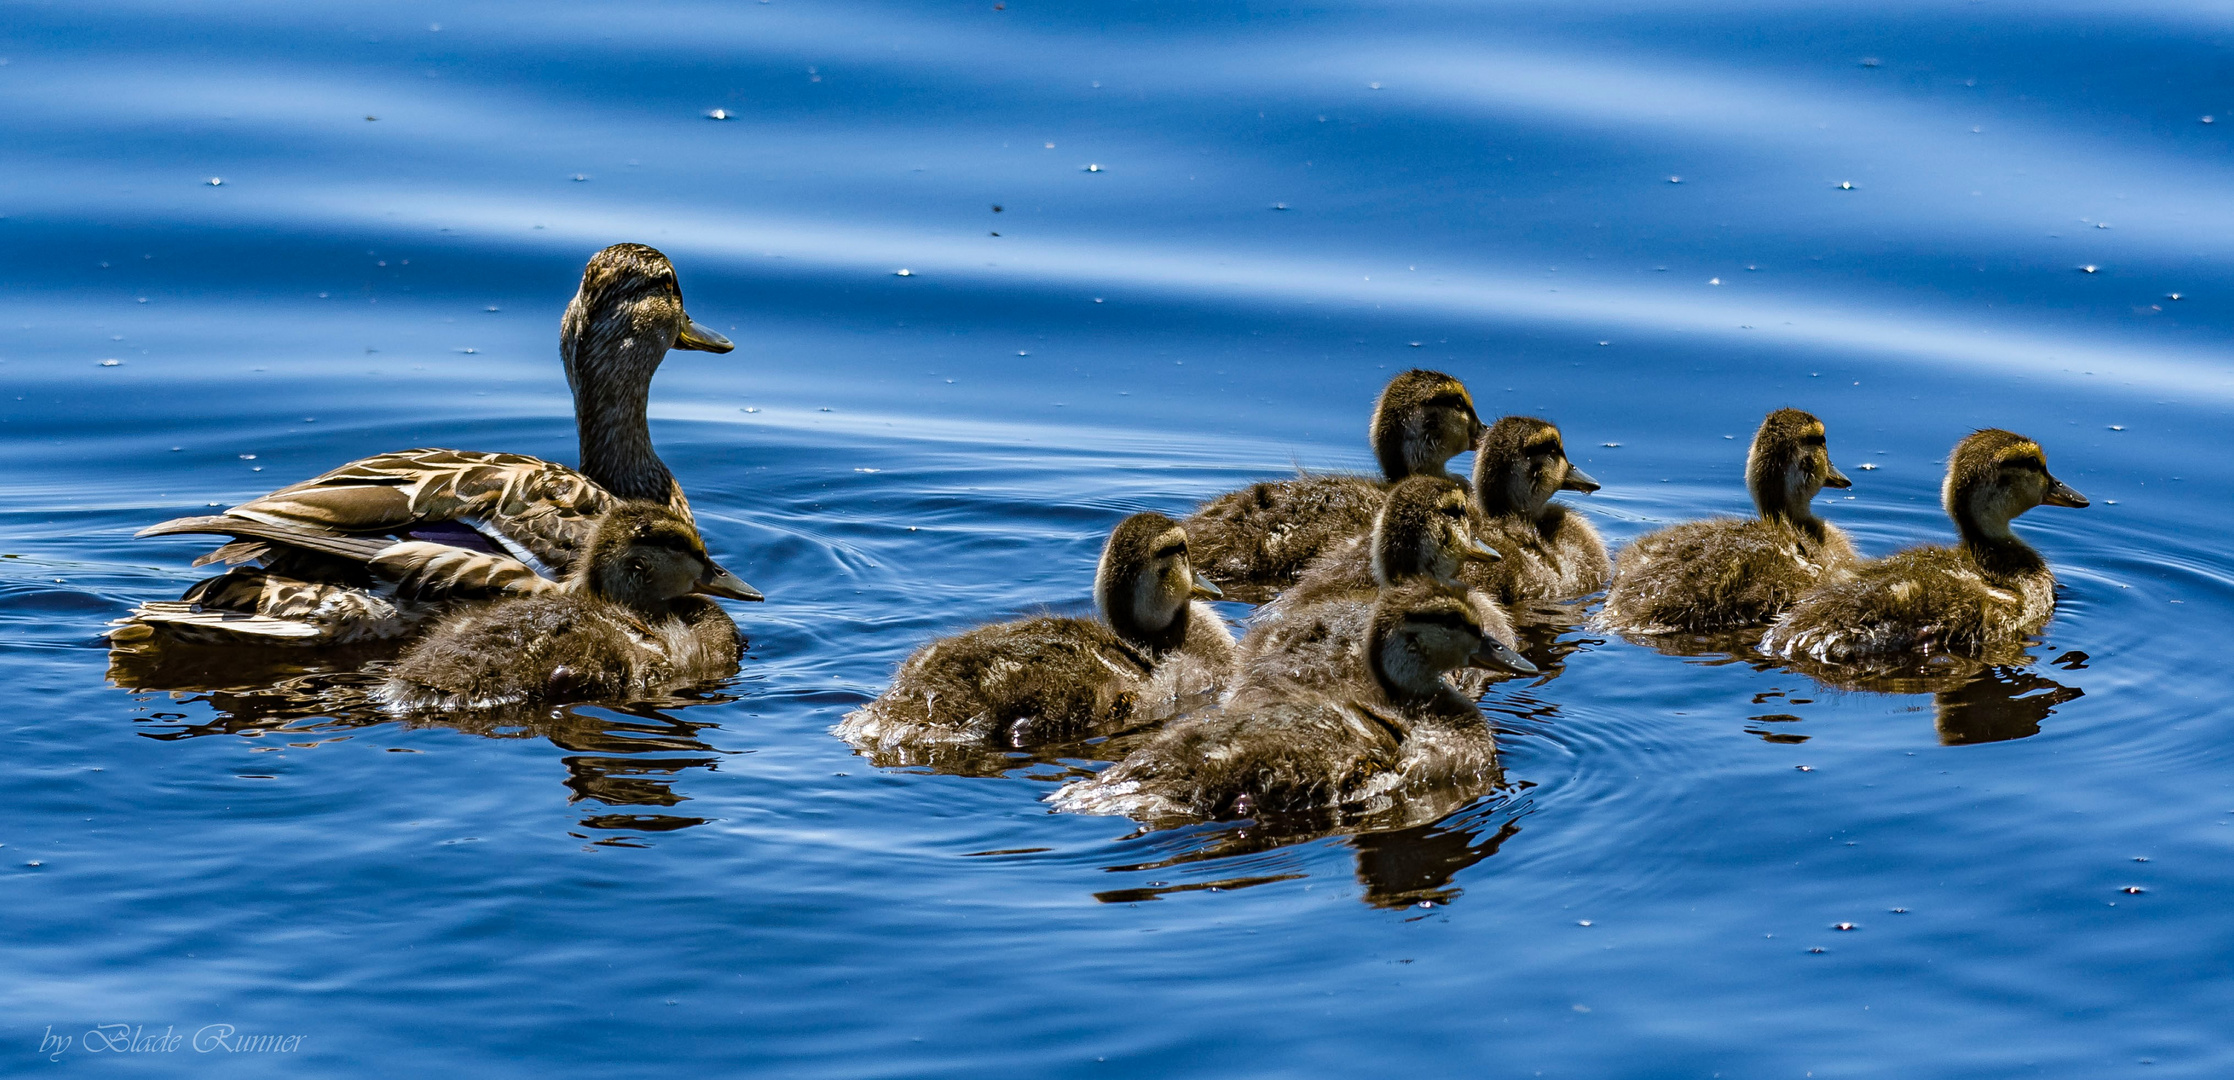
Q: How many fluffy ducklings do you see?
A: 8